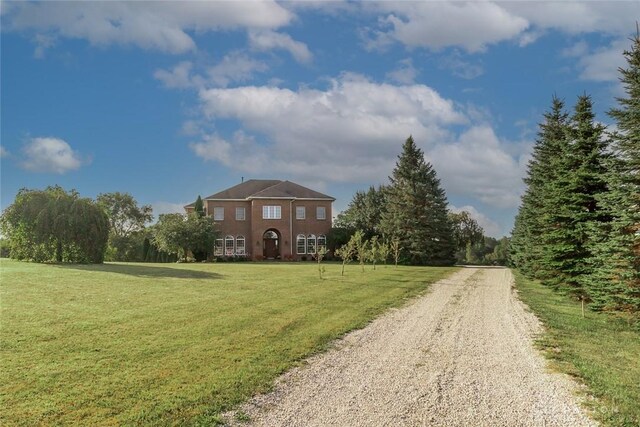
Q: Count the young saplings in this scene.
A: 6